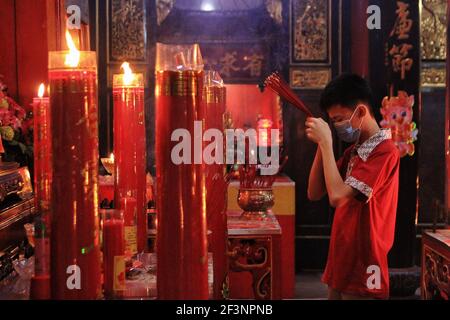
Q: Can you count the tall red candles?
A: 5